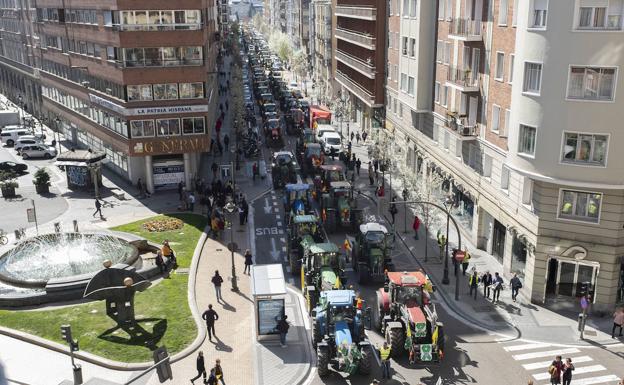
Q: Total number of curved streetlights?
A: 1